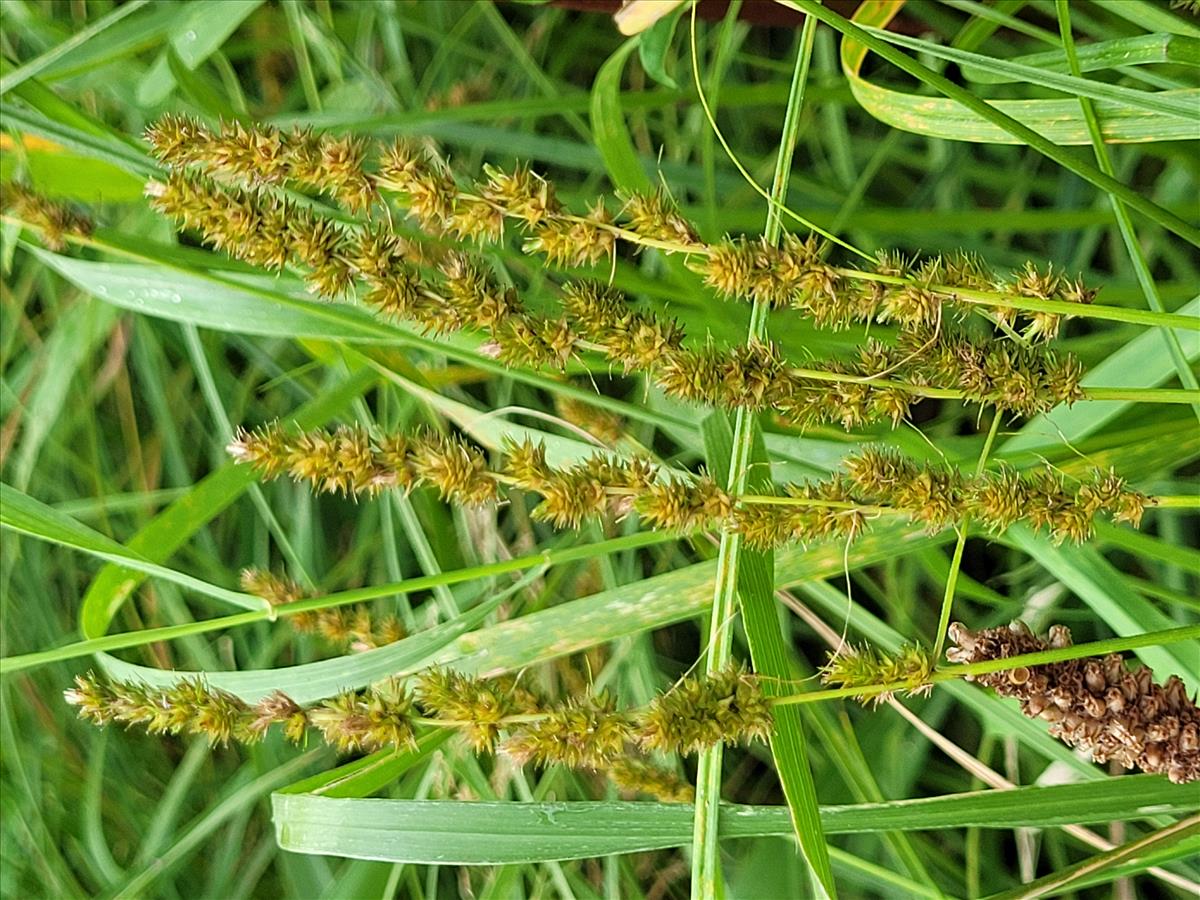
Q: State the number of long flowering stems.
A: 4